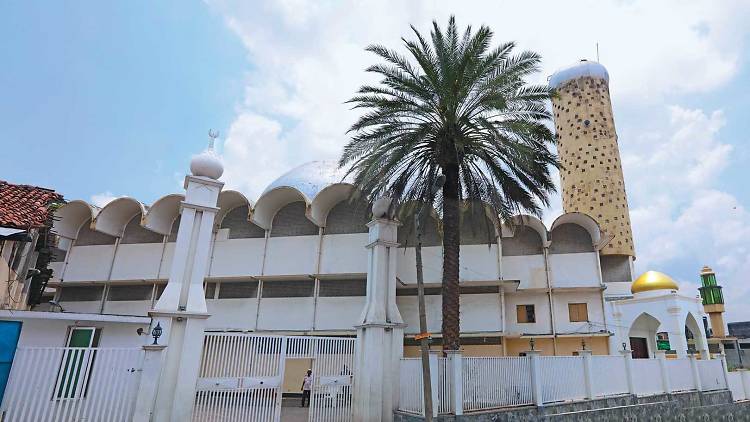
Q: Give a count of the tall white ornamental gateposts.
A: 2